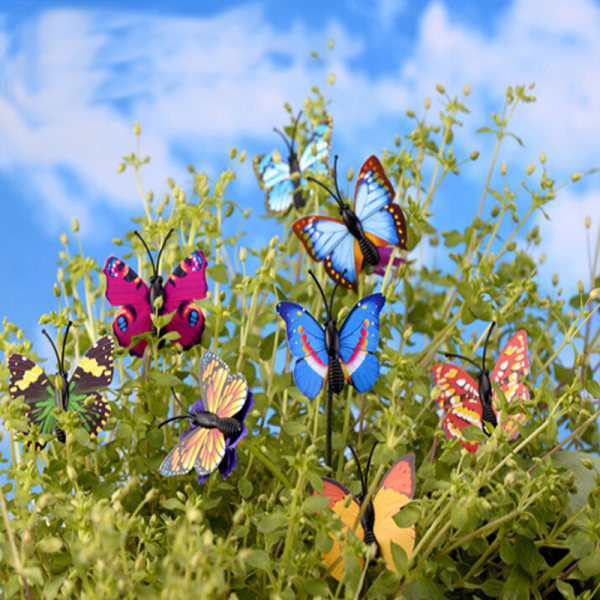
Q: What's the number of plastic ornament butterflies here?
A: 8